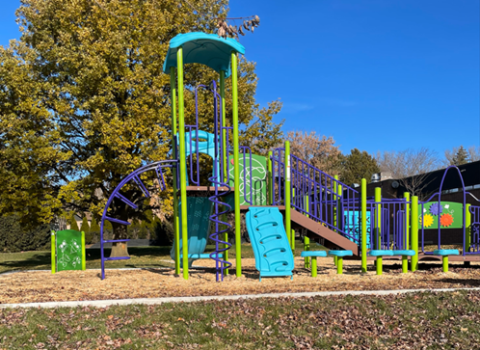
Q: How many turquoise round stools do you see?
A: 5